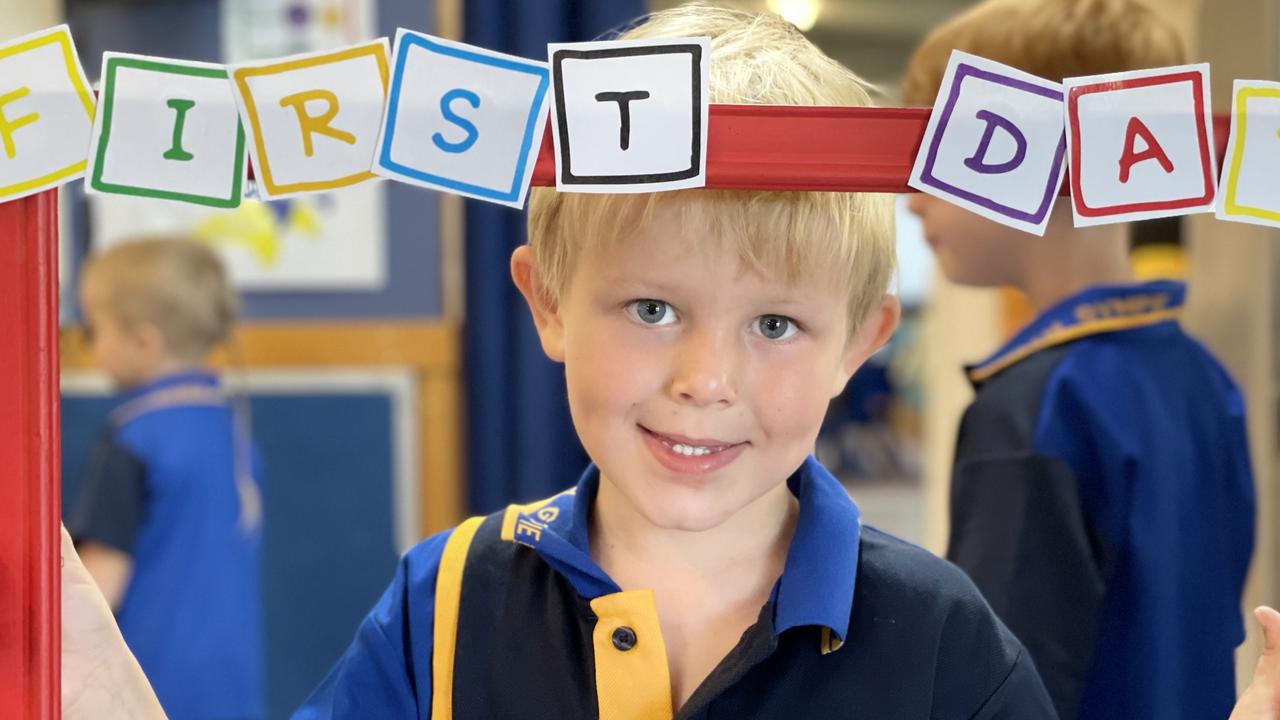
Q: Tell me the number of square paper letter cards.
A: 8